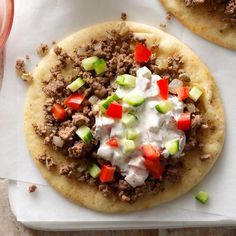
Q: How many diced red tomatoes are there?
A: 11